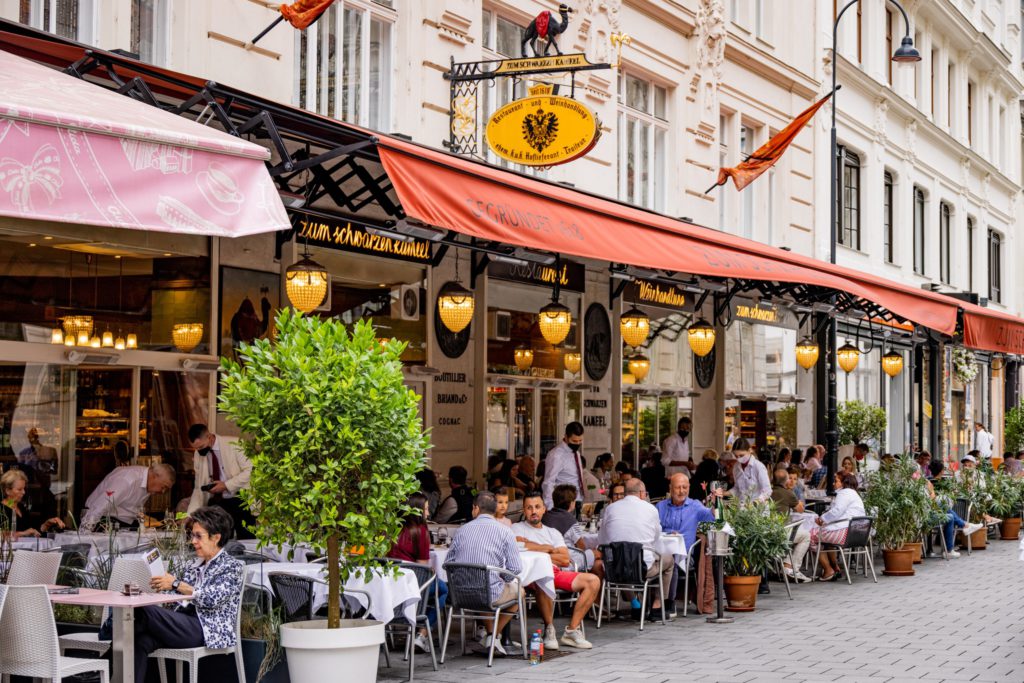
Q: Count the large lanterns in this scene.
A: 8